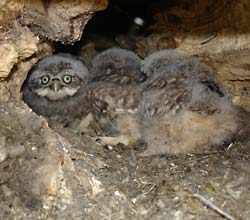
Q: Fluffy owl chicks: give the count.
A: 3